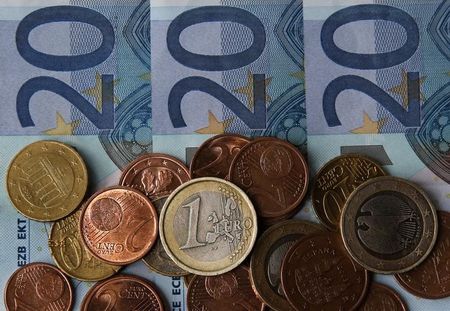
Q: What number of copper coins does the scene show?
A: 10